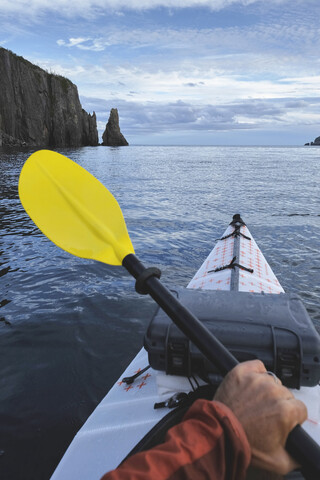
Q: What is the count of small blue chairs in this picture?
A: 0